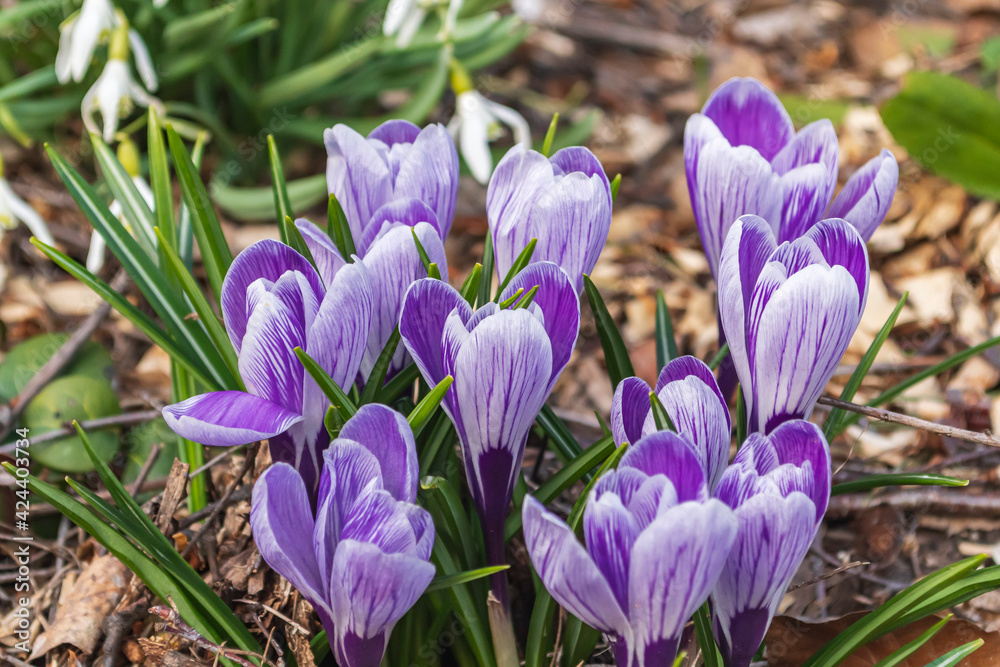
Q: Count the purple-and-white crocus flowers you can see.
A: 11